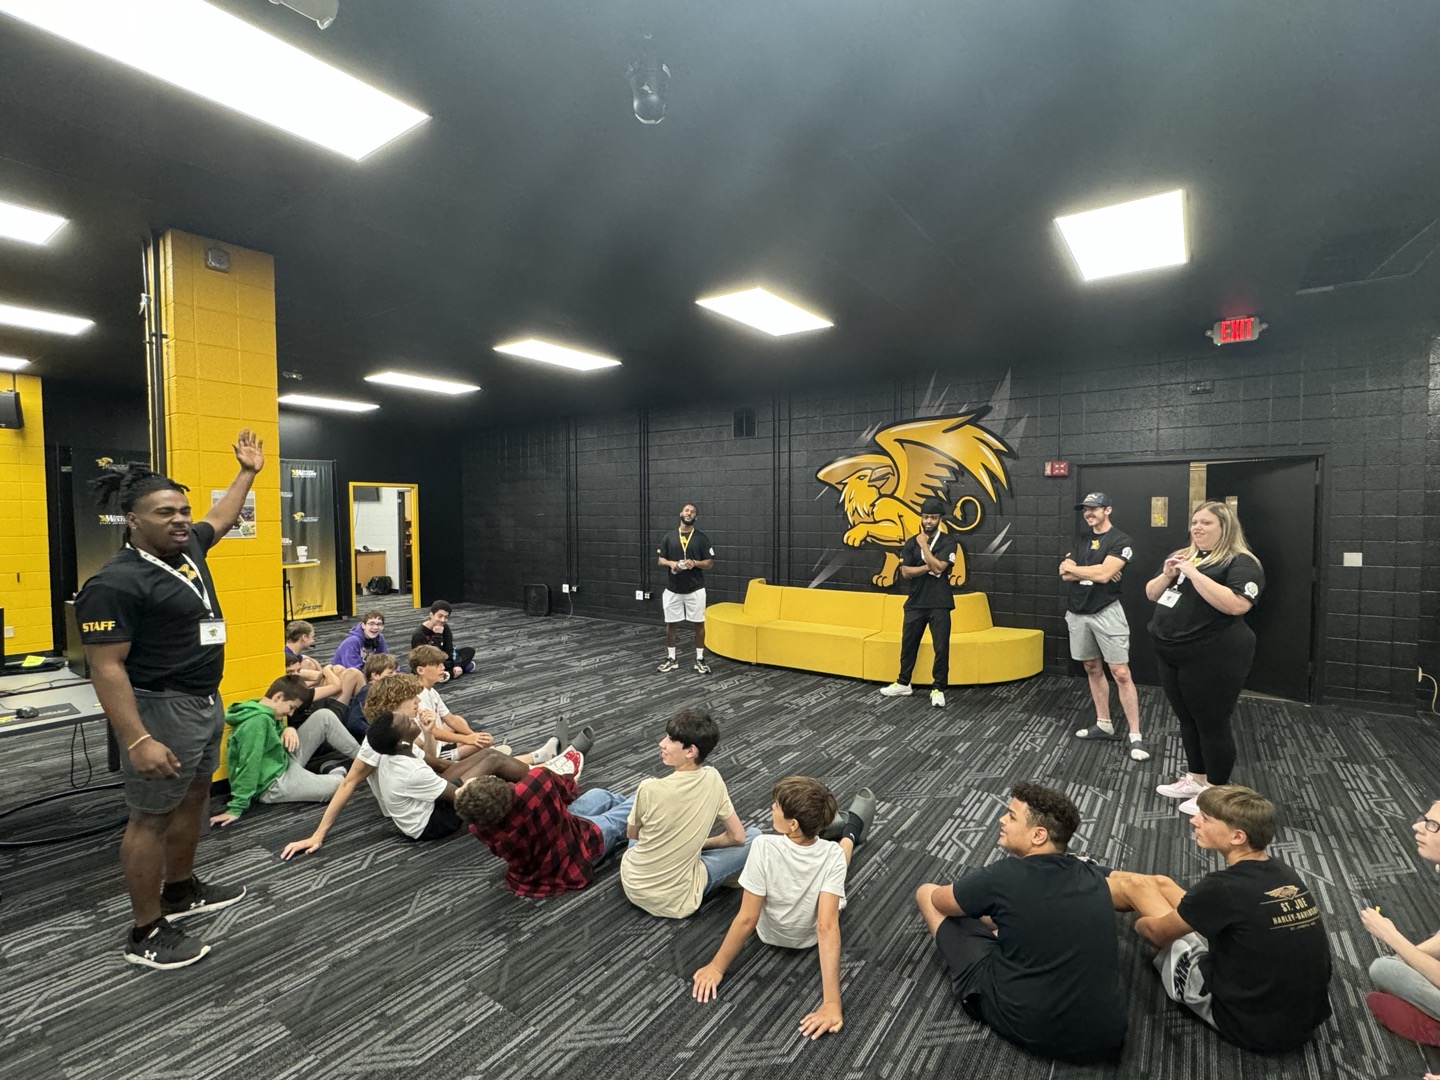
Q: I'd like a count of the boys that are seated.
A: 15